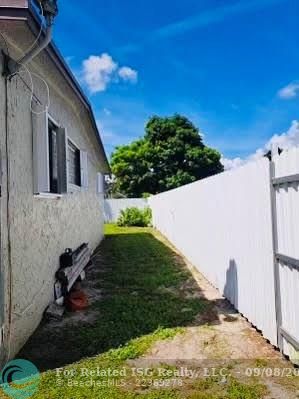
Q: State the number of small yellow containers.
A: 0